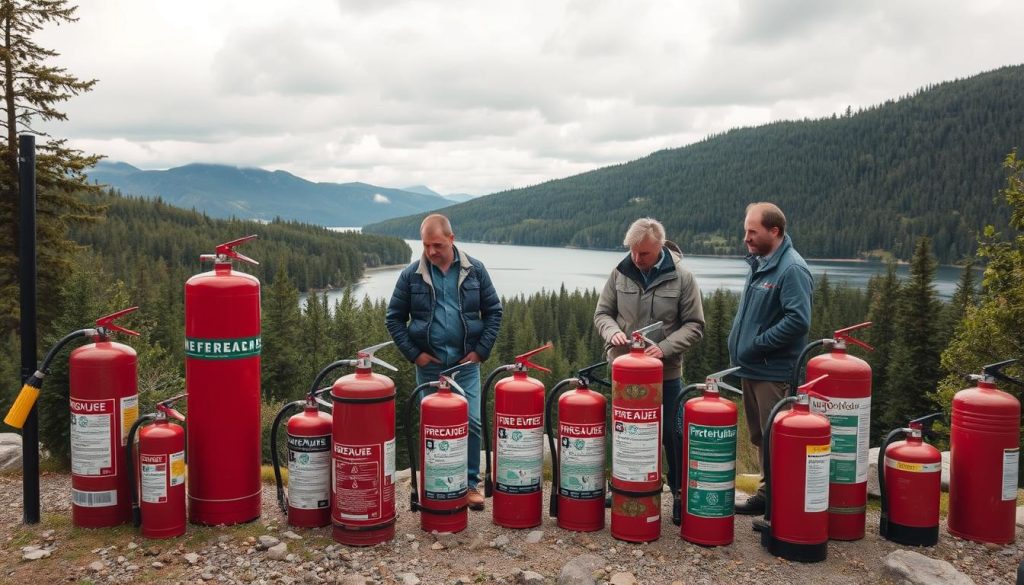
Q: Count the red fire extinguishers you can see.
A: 14